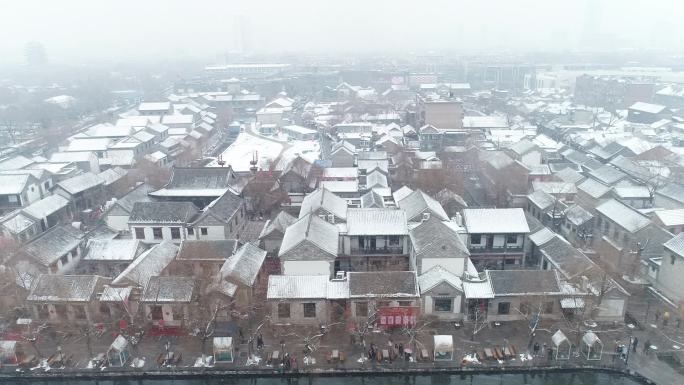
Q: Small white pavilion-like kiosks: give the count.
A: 6